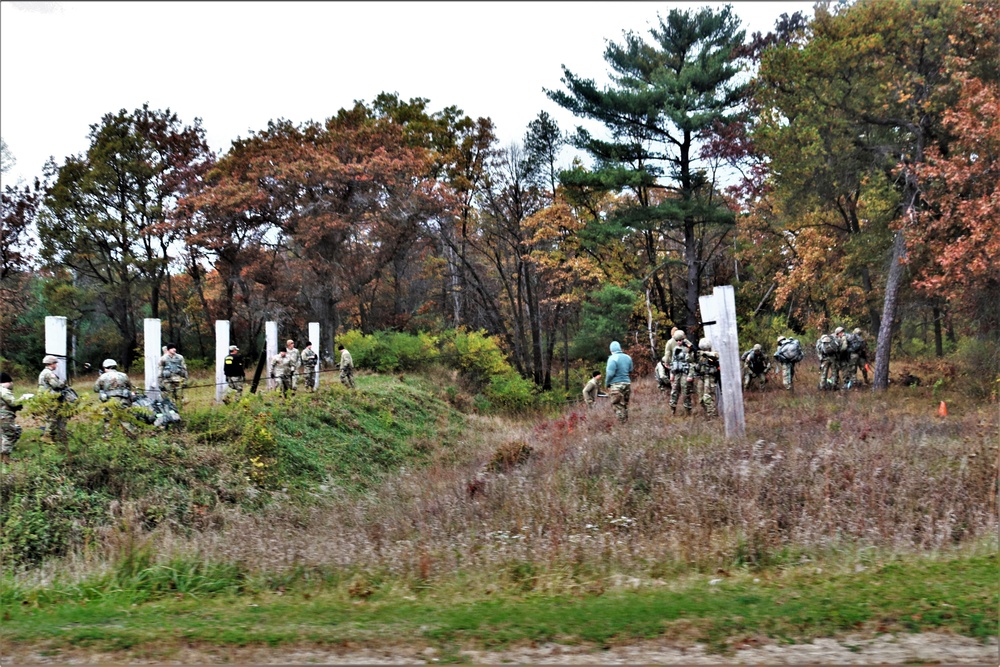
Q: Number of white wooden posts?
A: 7